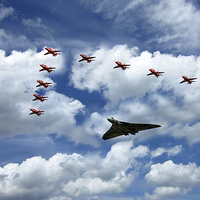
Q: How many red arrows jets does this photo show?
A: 9